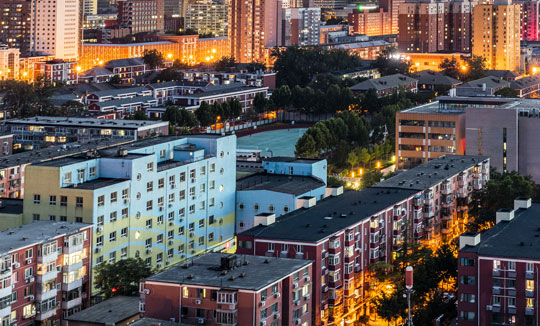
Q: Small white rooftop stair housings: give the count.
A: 6